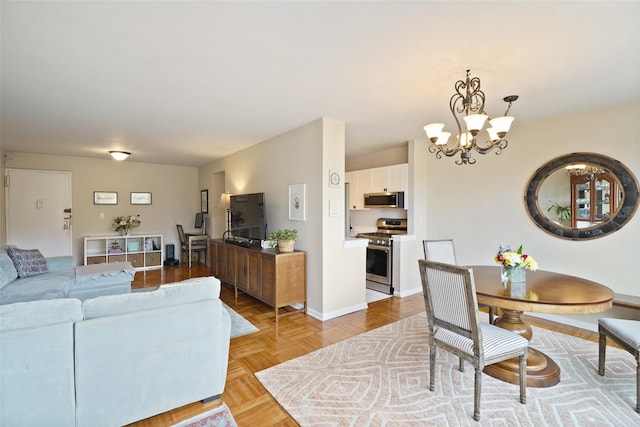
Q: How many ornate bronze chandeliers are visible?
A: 1